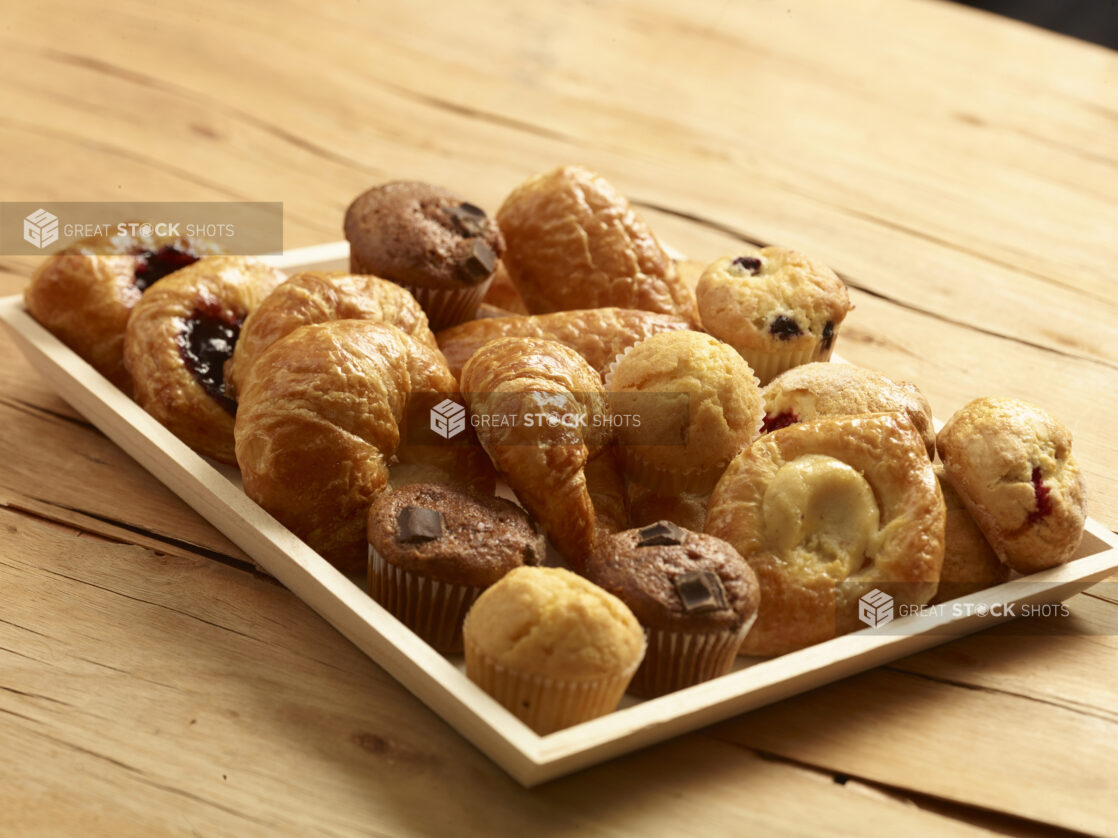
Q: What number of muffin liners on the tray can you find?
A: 6